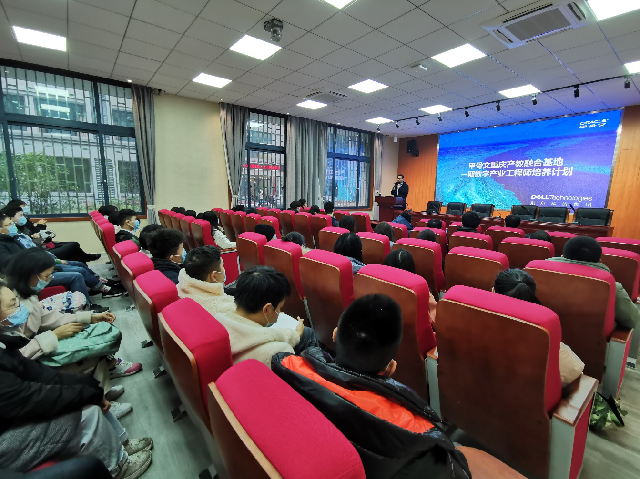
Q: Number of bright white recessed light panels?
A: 12